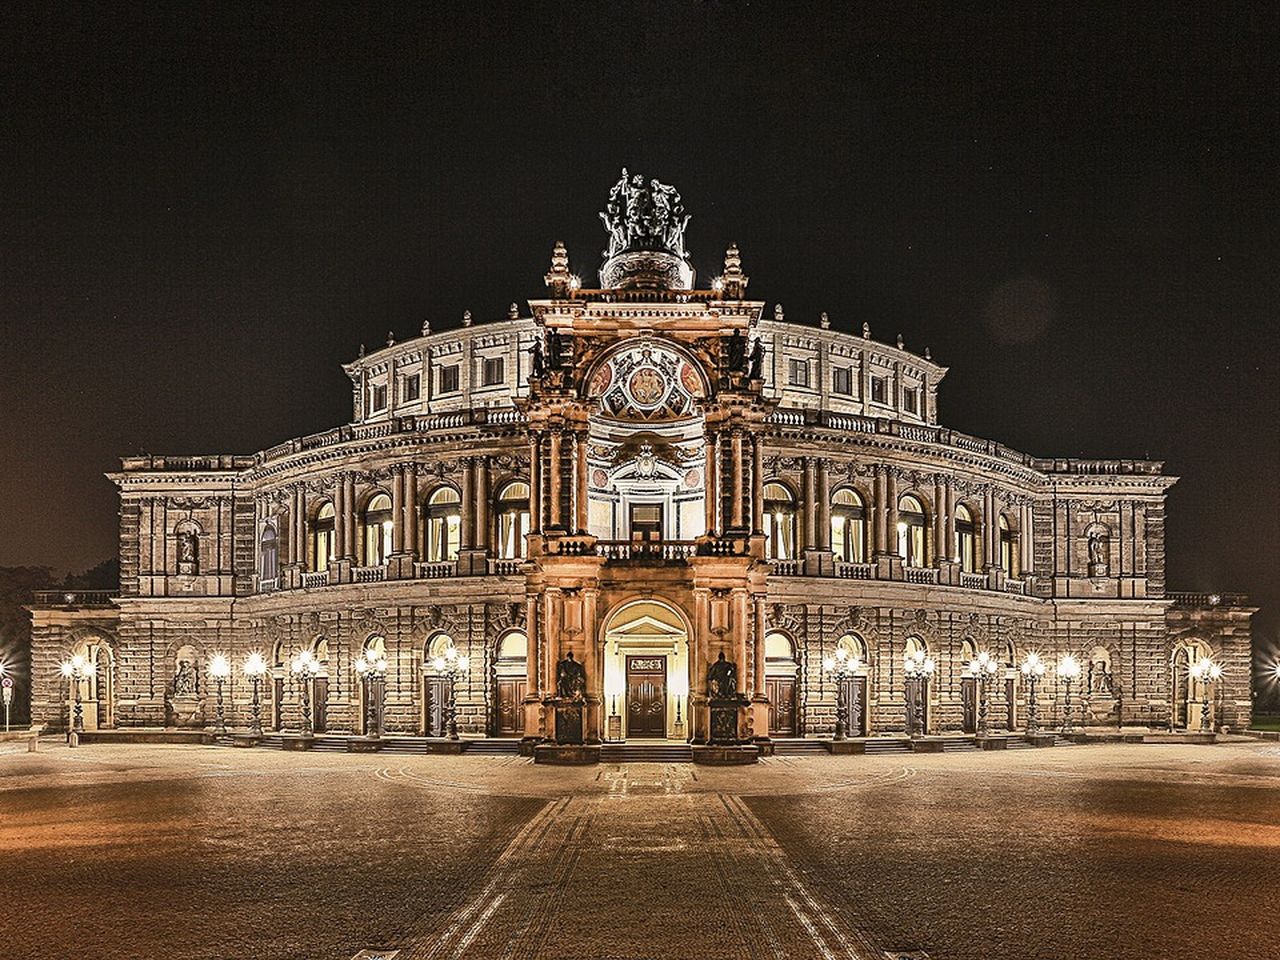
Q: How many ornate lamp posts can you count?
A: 12